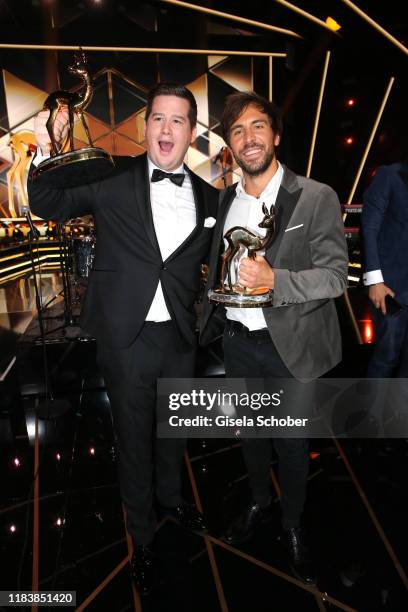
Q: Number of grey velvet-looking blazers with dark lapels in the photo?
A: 1